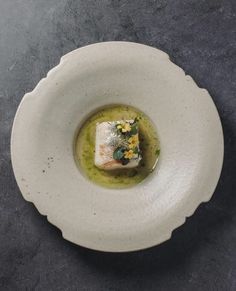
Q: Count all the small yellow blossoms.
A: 3